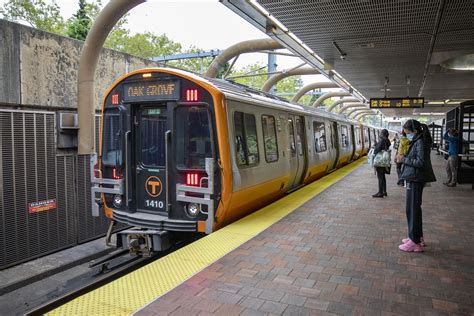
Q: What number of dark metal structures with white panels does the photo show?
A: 2